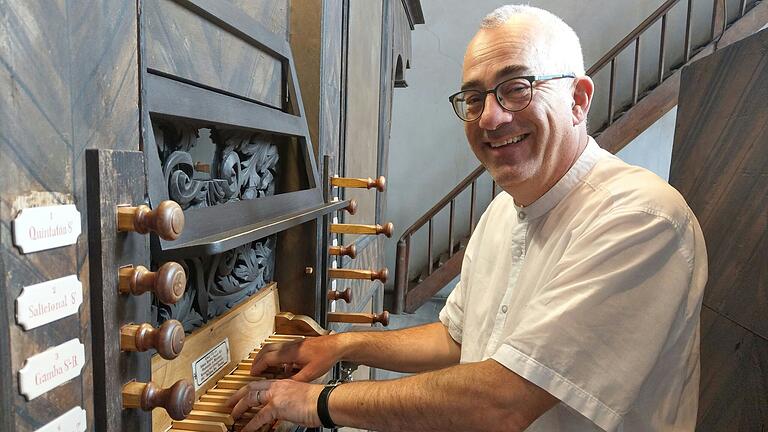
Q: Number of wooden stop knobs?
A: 11